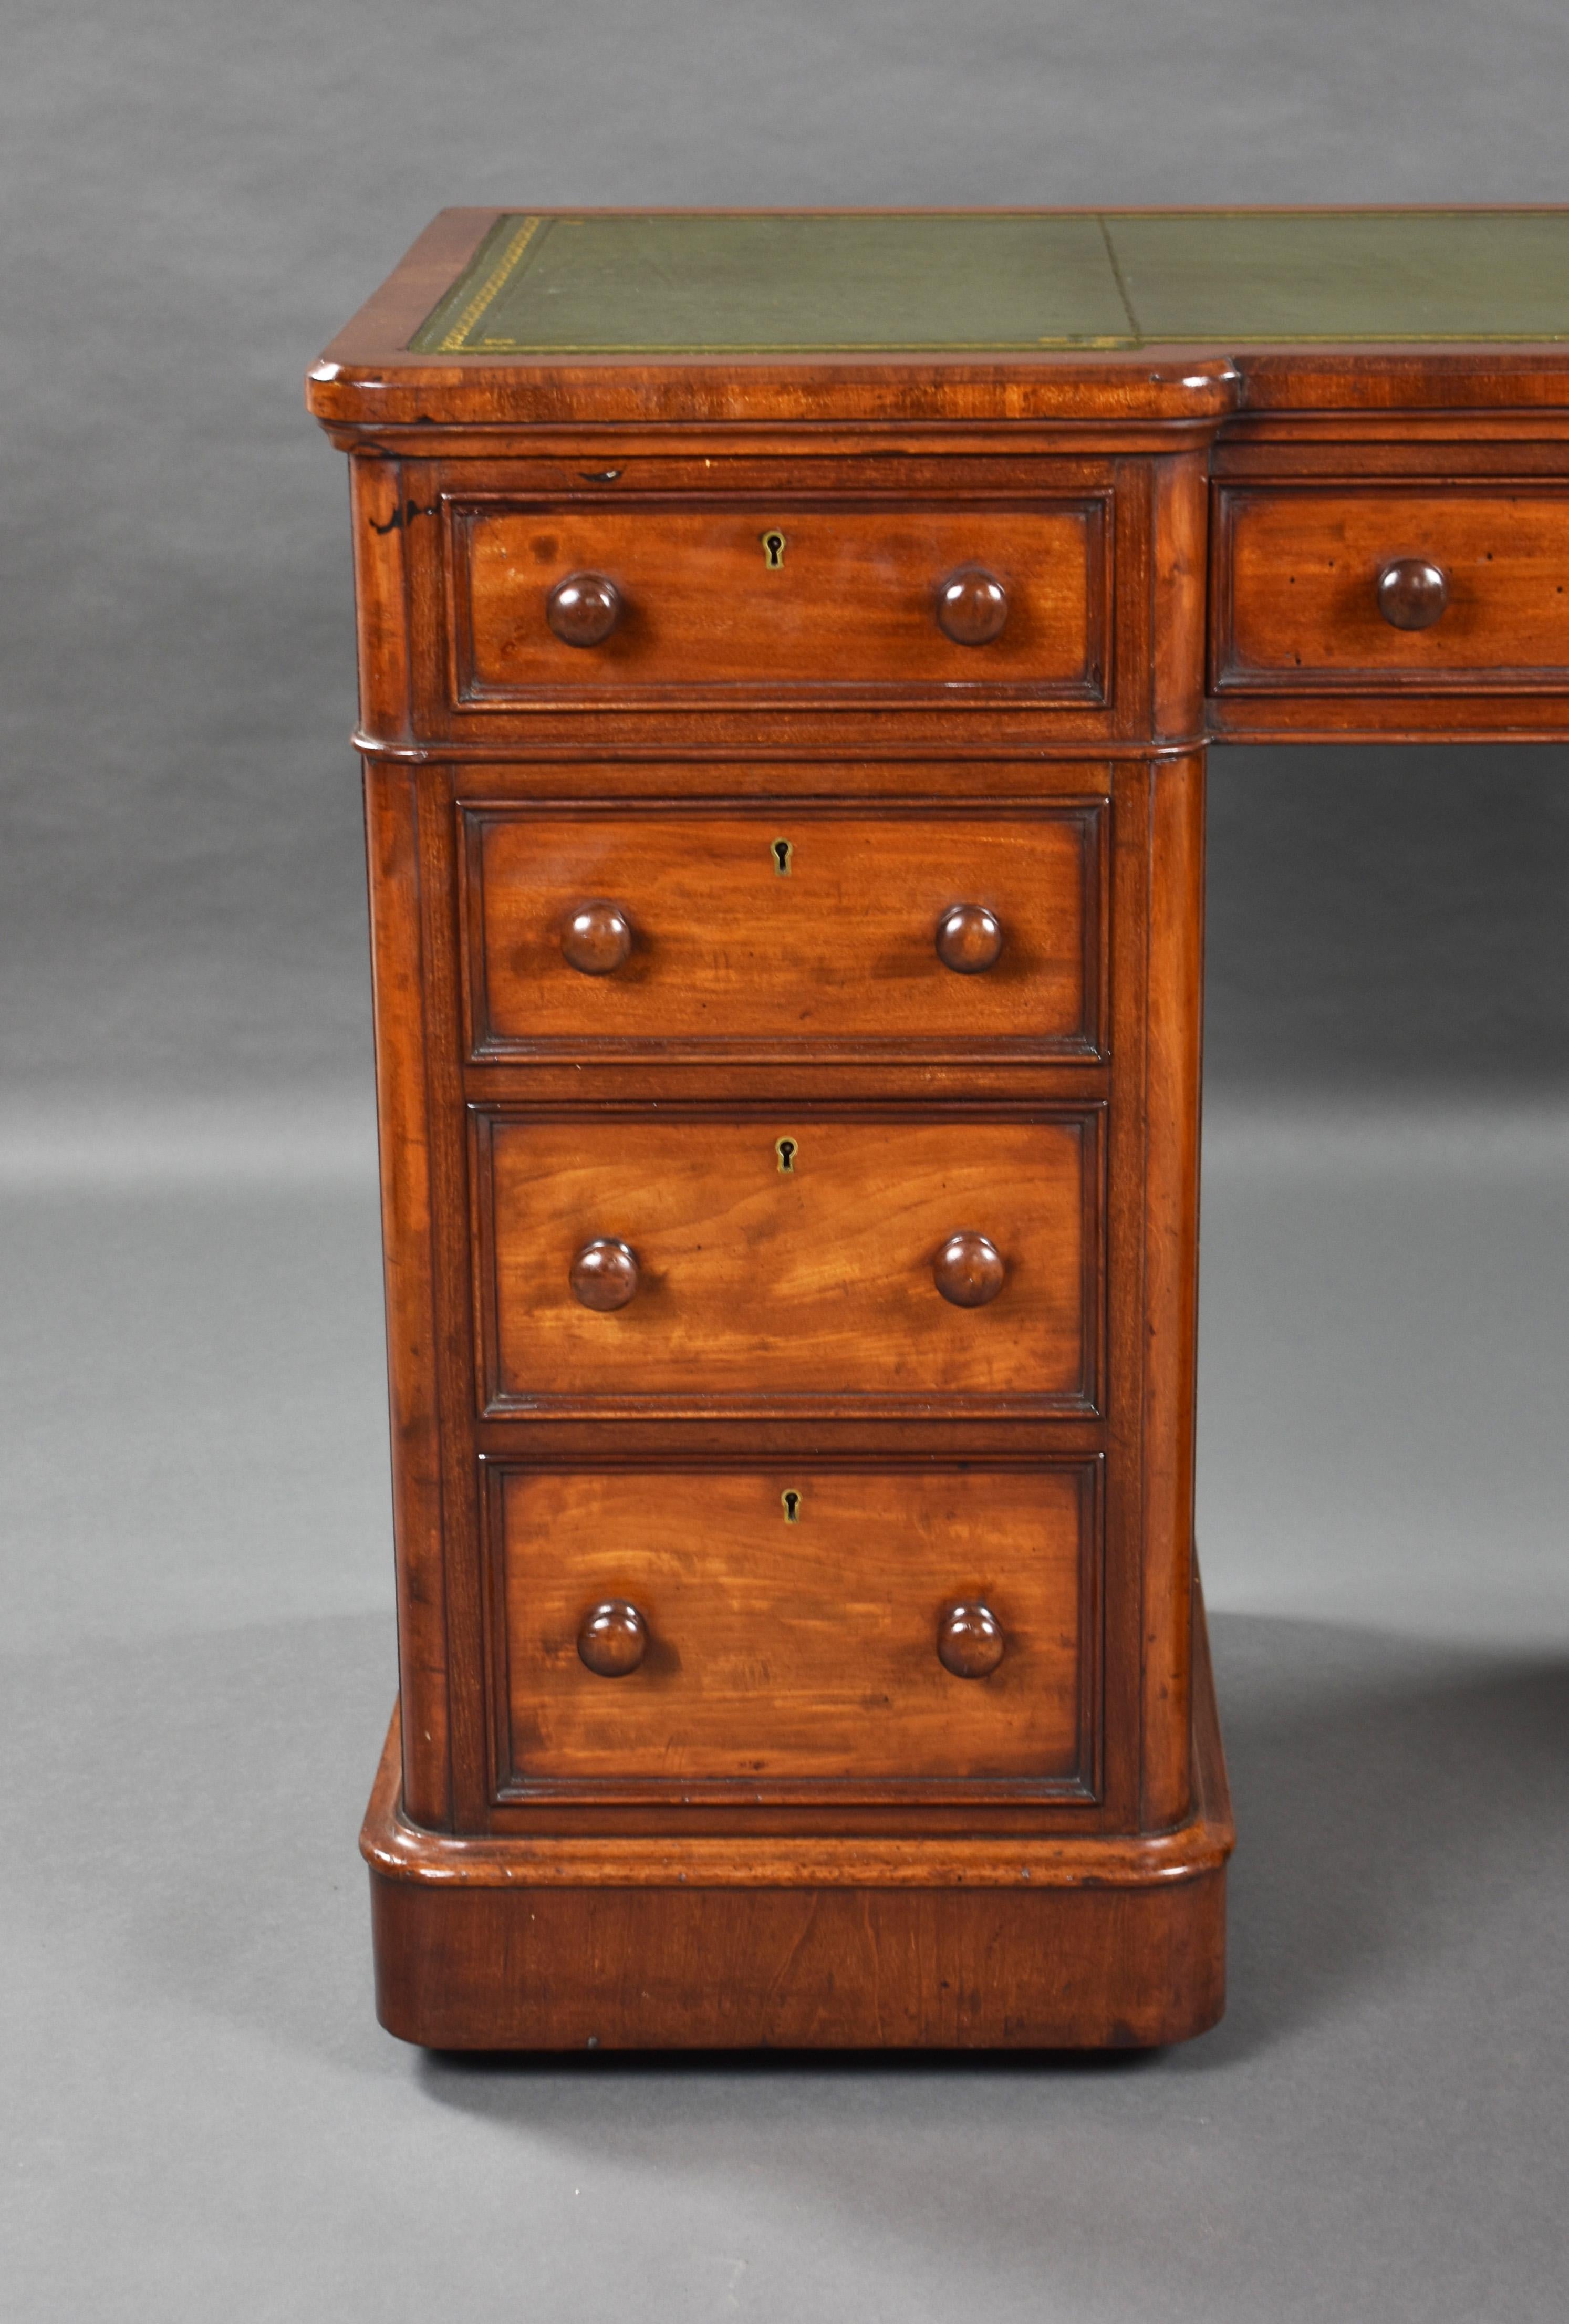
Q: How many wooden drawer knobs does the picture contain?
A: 9